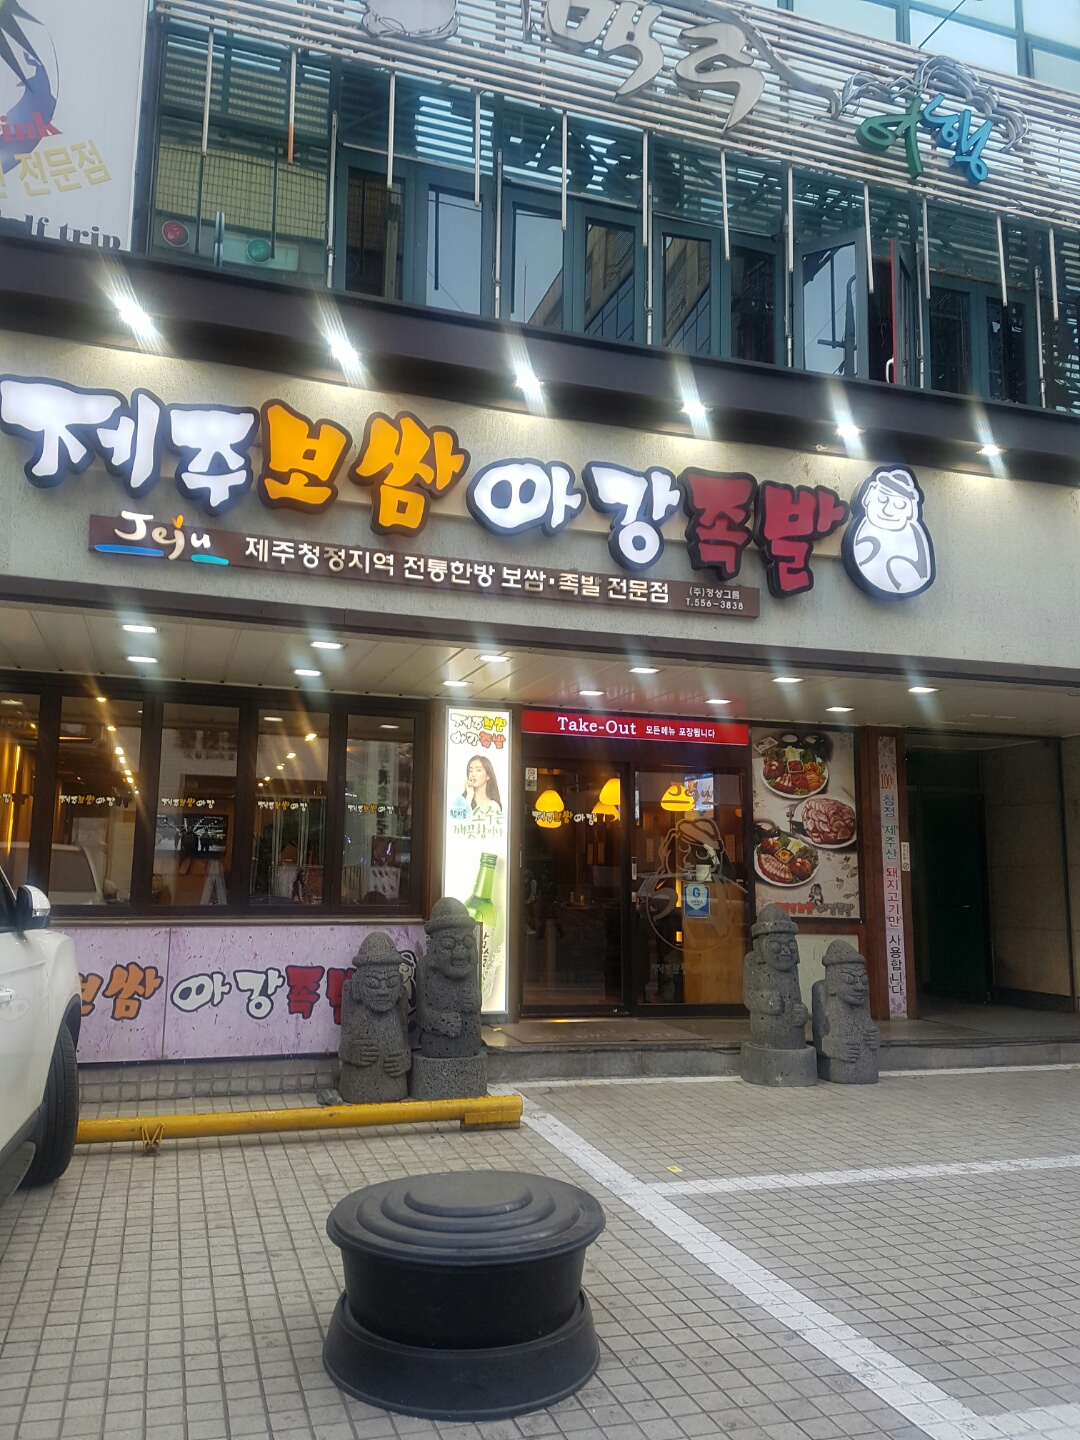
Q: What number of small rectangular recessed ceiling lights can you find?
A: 12